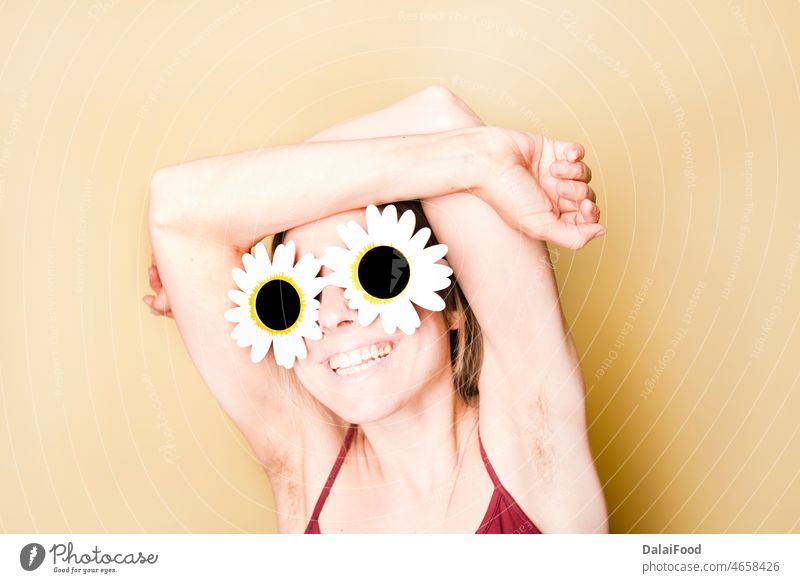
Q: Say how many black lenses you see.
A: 2